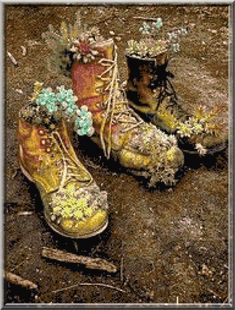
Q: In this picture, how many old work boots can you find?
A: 3